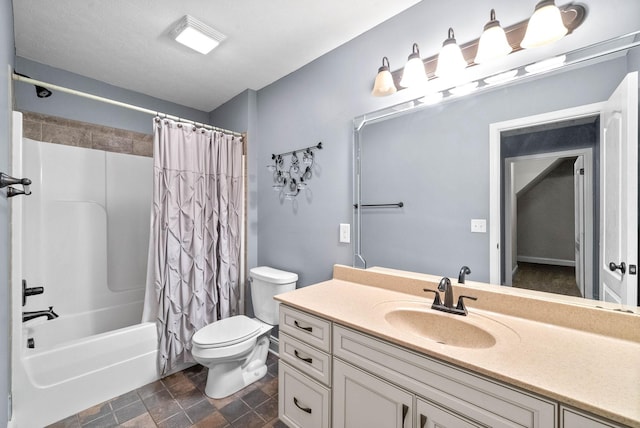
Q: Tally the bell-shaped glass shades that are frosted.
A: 5